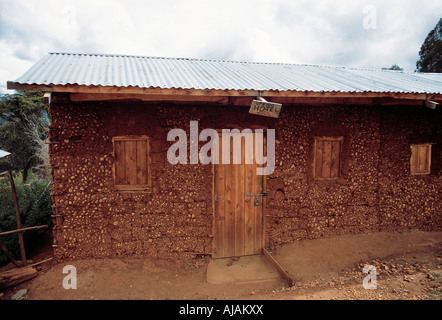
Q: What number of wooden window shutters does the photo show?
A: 3